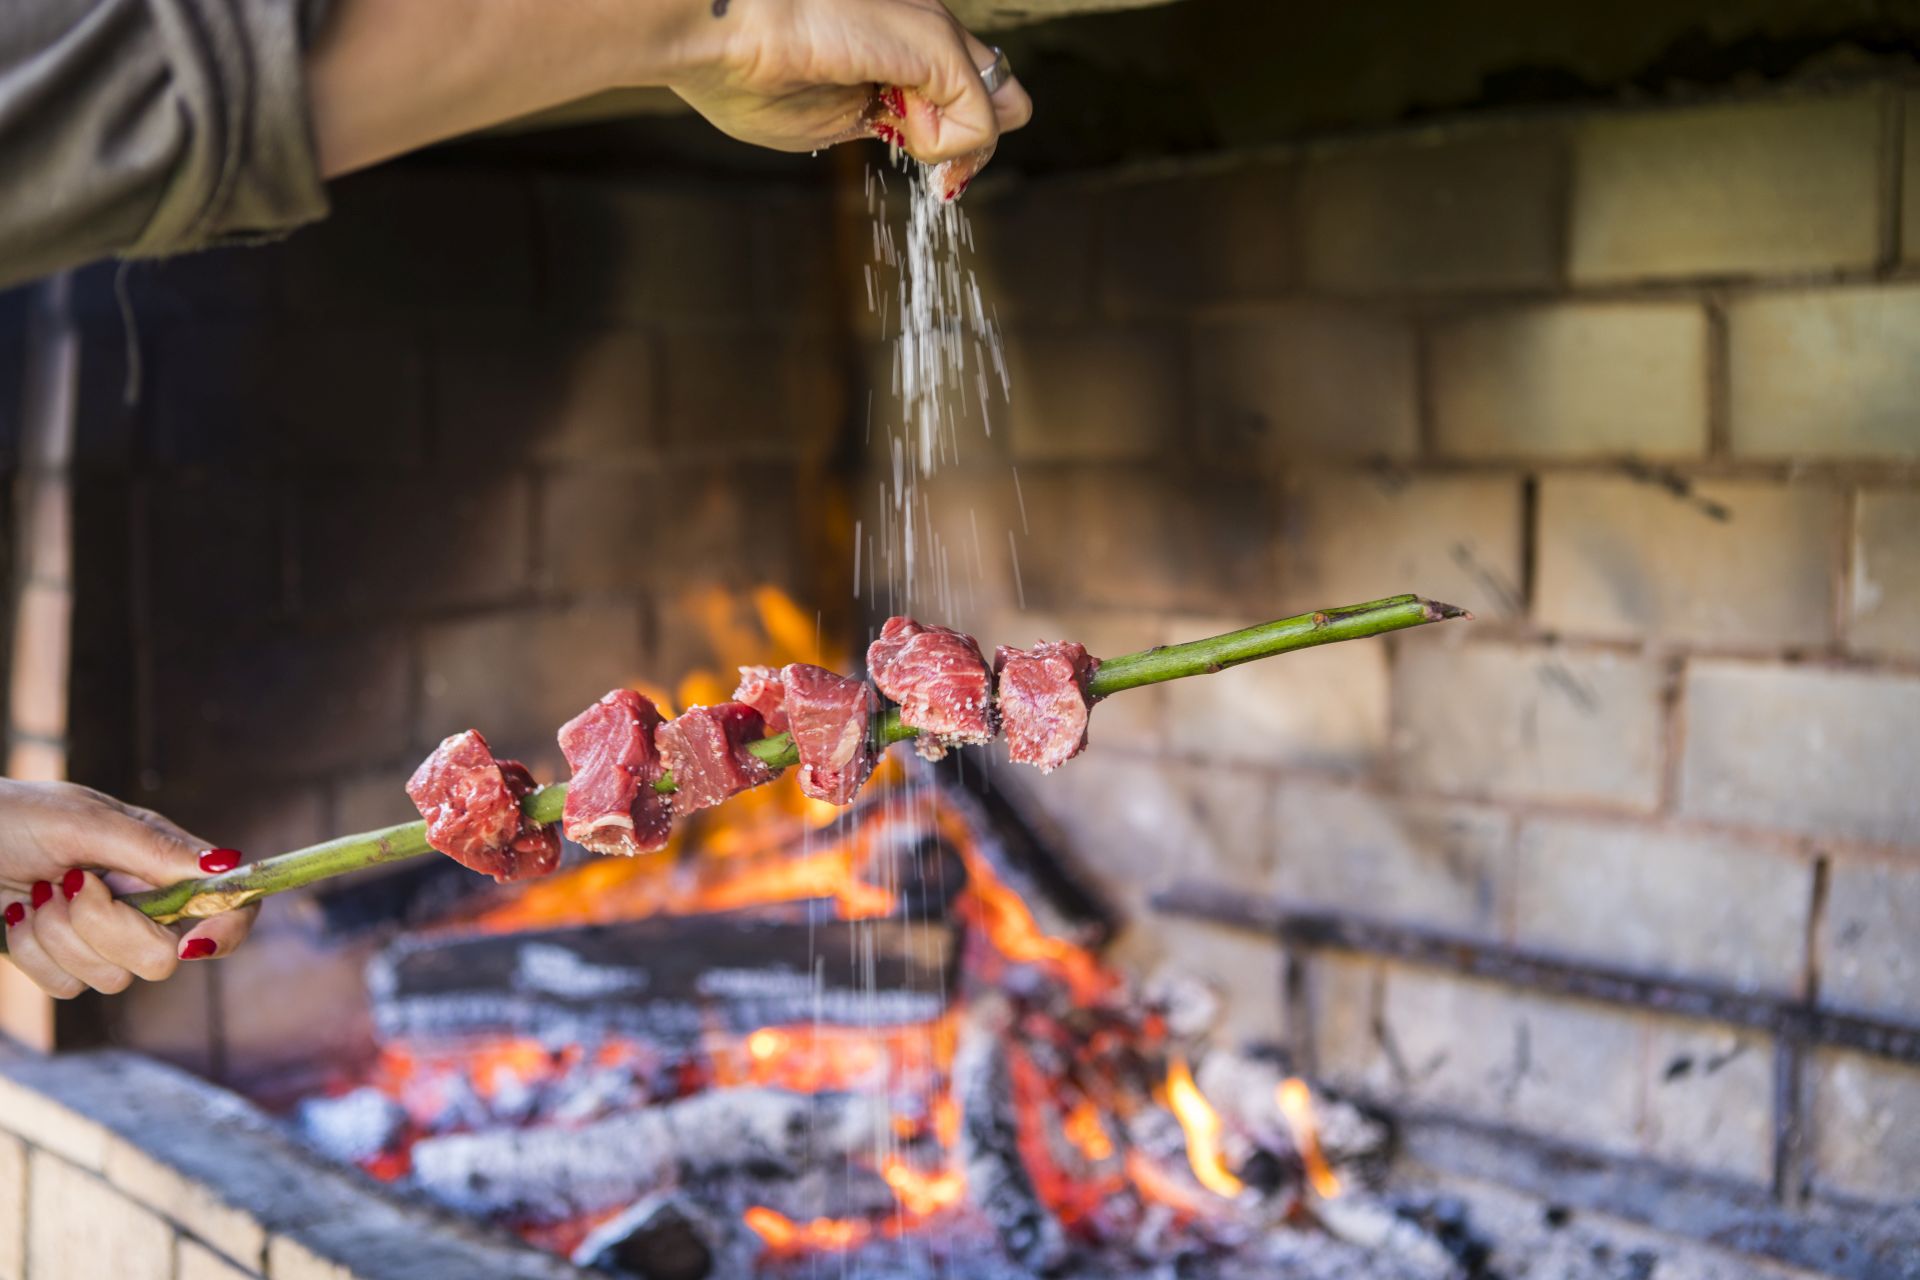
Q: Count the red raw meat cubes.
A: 6